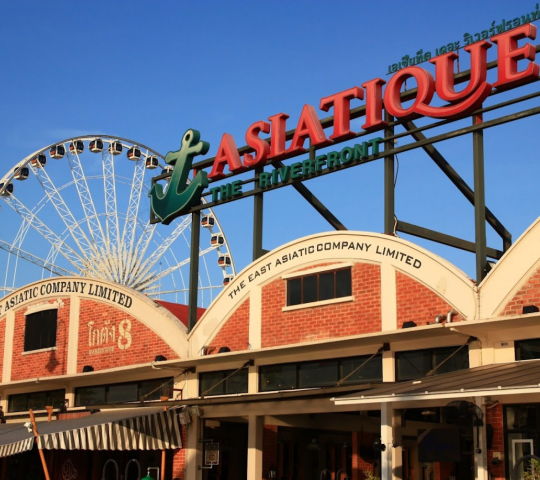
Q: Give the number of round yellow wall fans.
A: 0